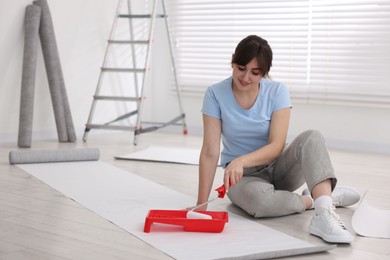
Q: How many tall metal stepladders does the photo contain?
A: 1